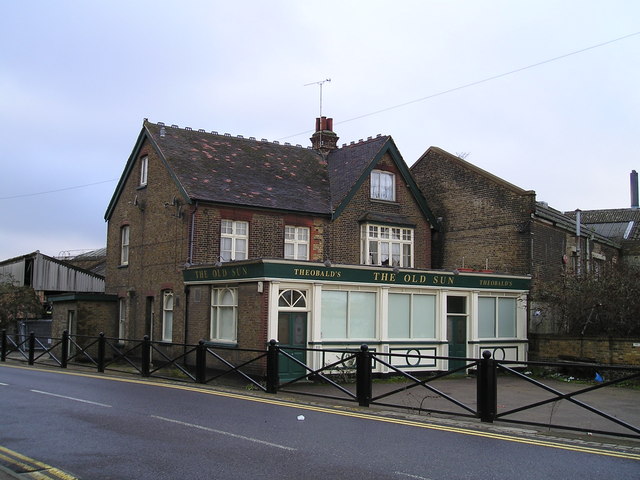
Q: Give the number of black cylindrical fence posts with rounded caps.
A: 9